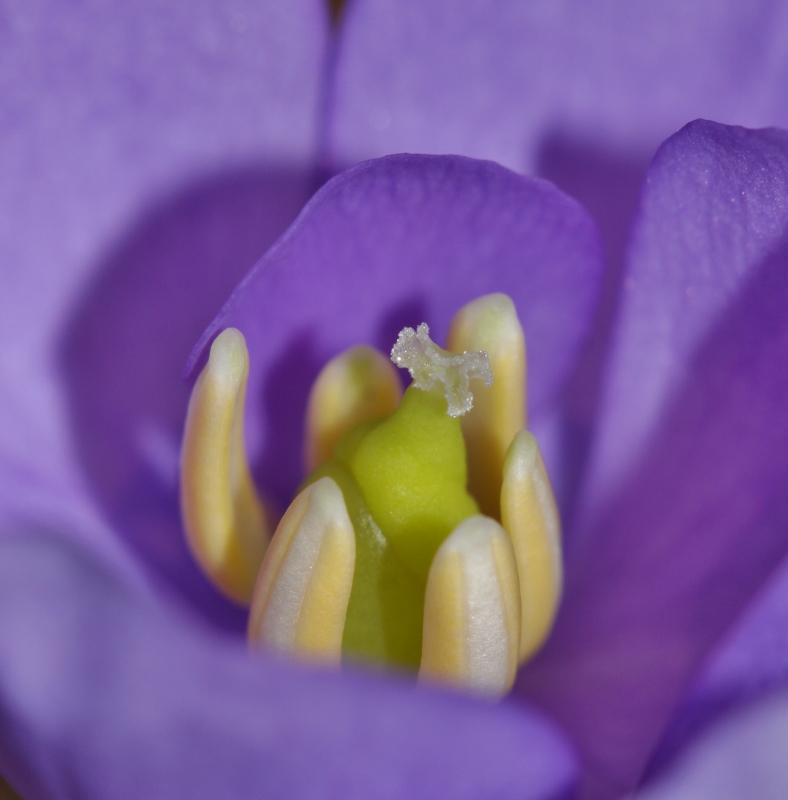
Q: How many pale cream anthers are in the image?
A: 6